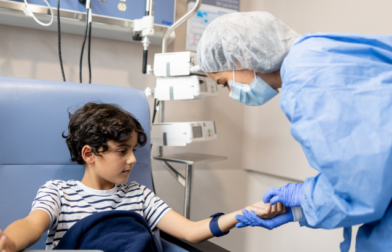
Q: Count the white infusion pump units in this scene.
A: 3